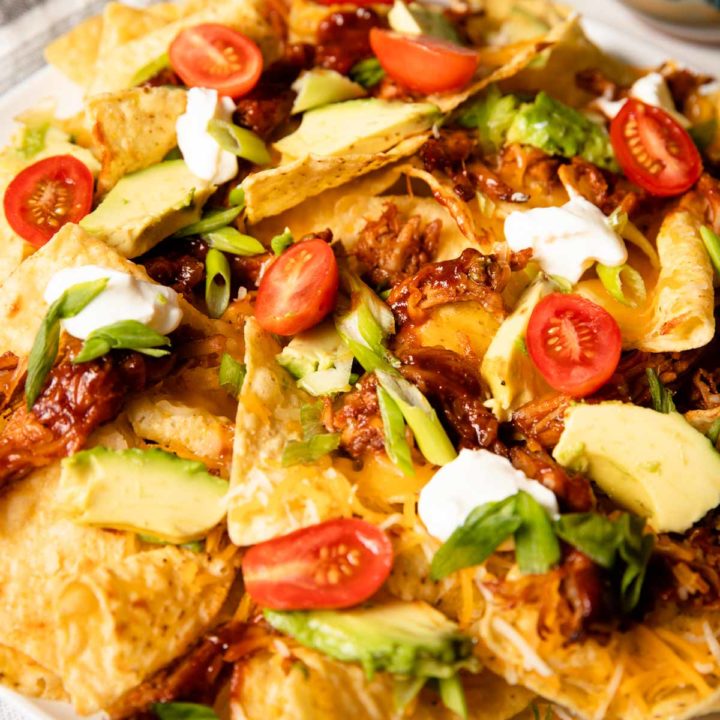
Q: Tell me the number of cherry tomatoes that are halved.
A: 7